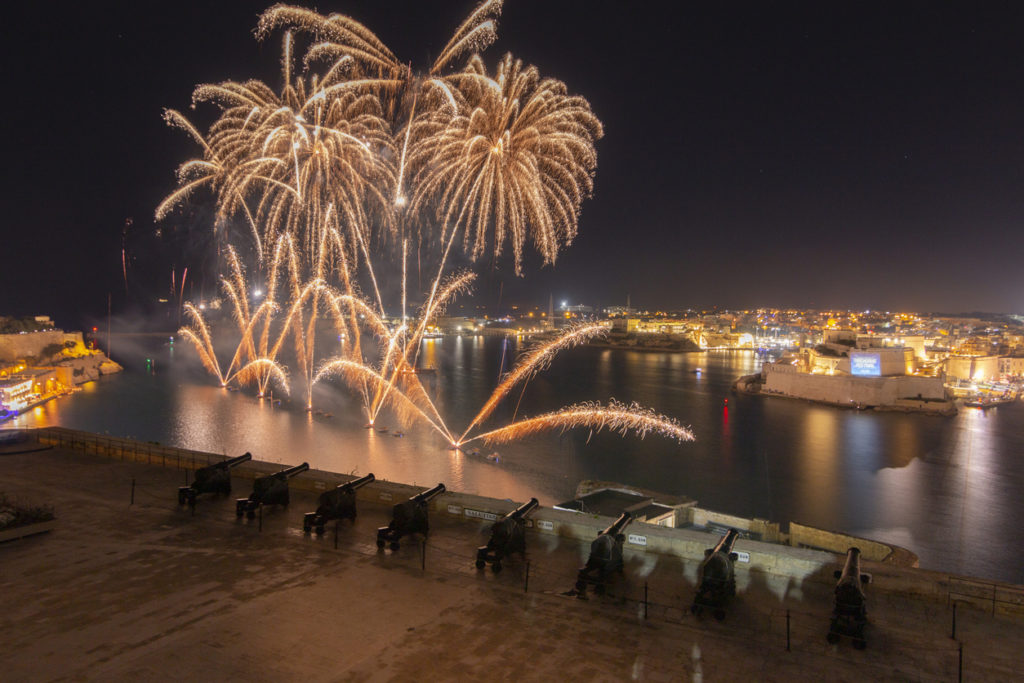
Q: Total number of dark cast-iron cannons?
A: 8